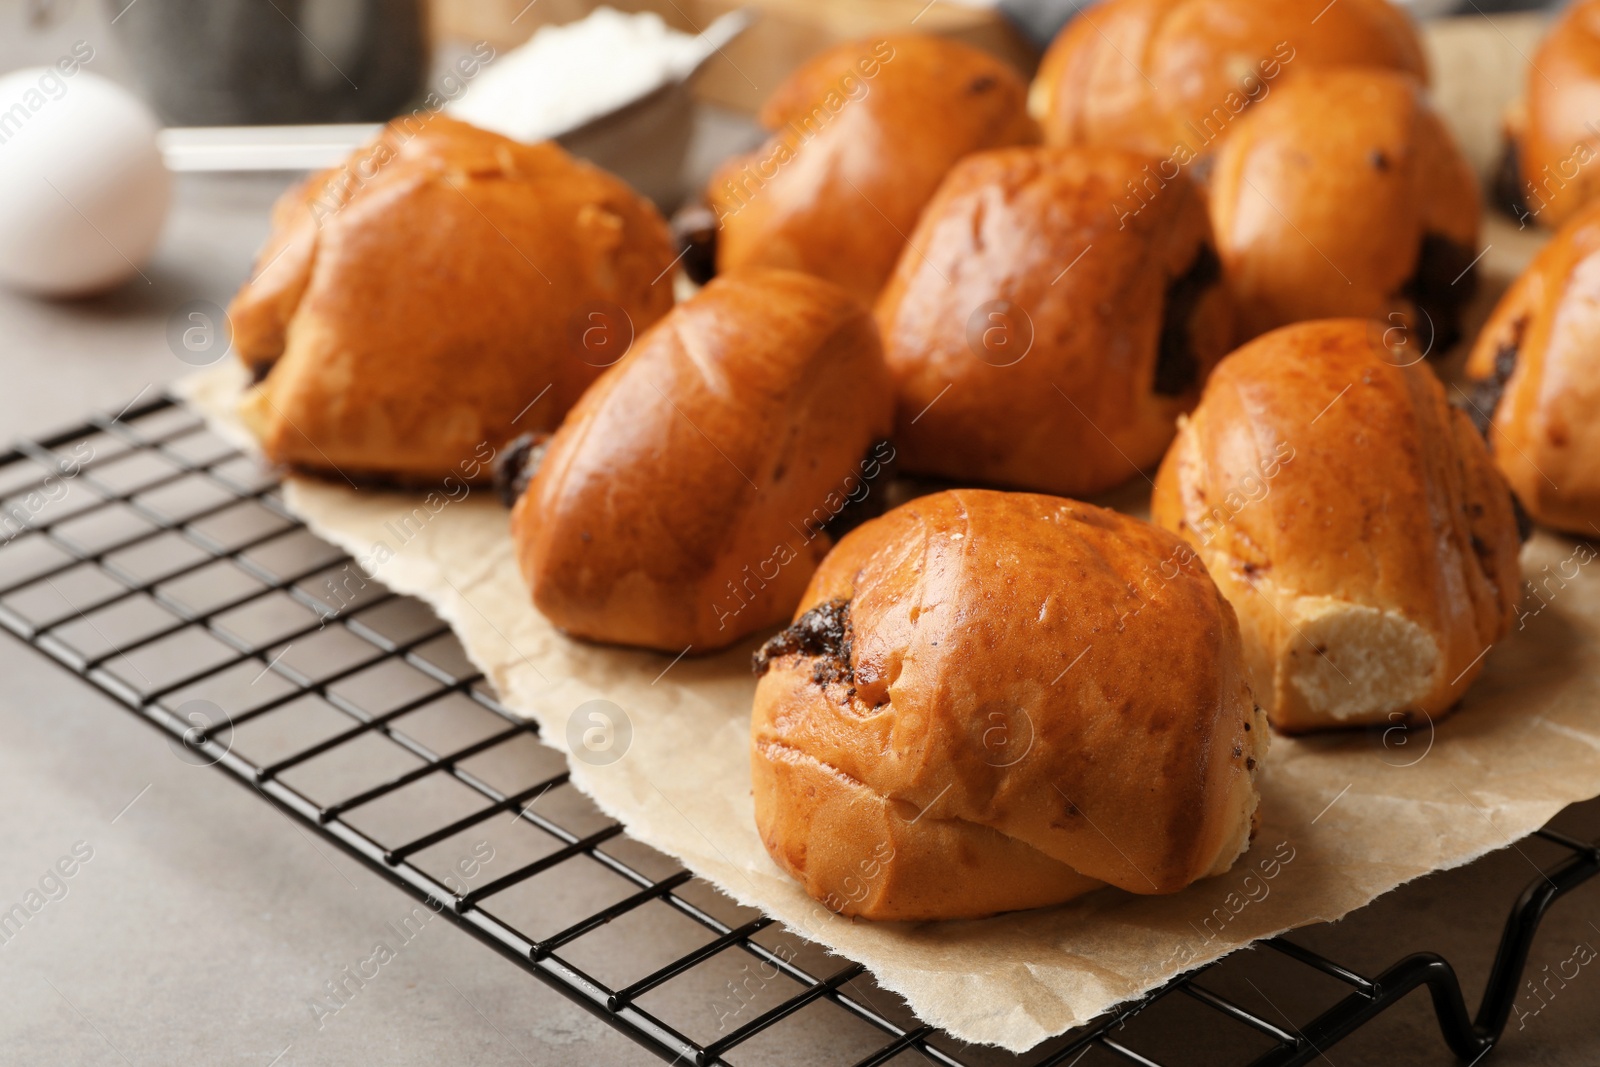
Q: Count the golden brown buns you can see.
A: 10